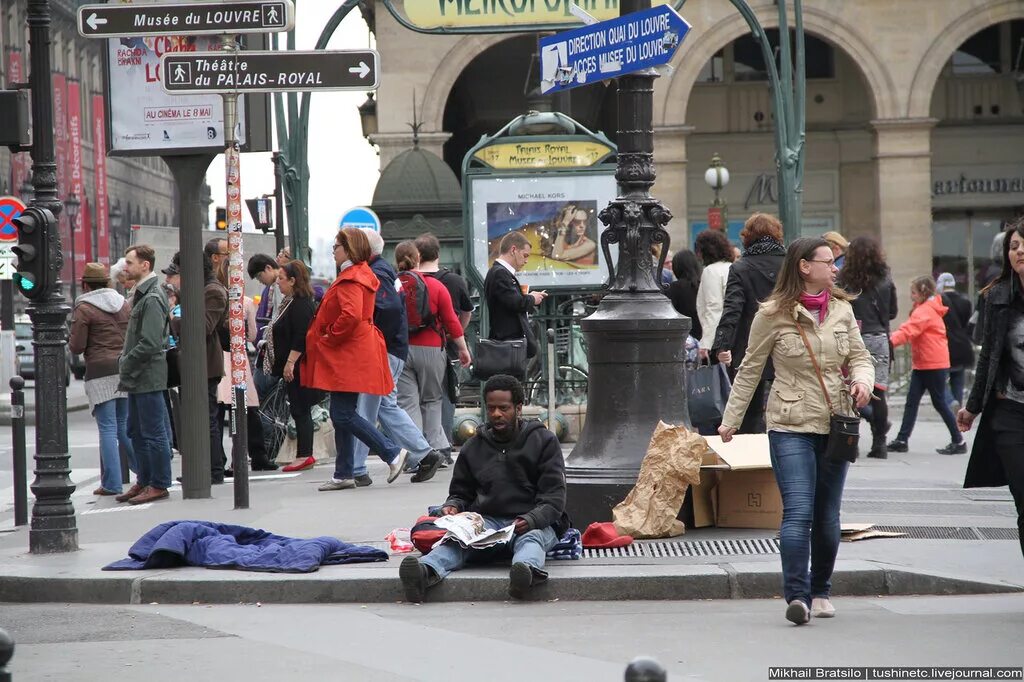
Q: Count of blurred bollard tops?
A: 2